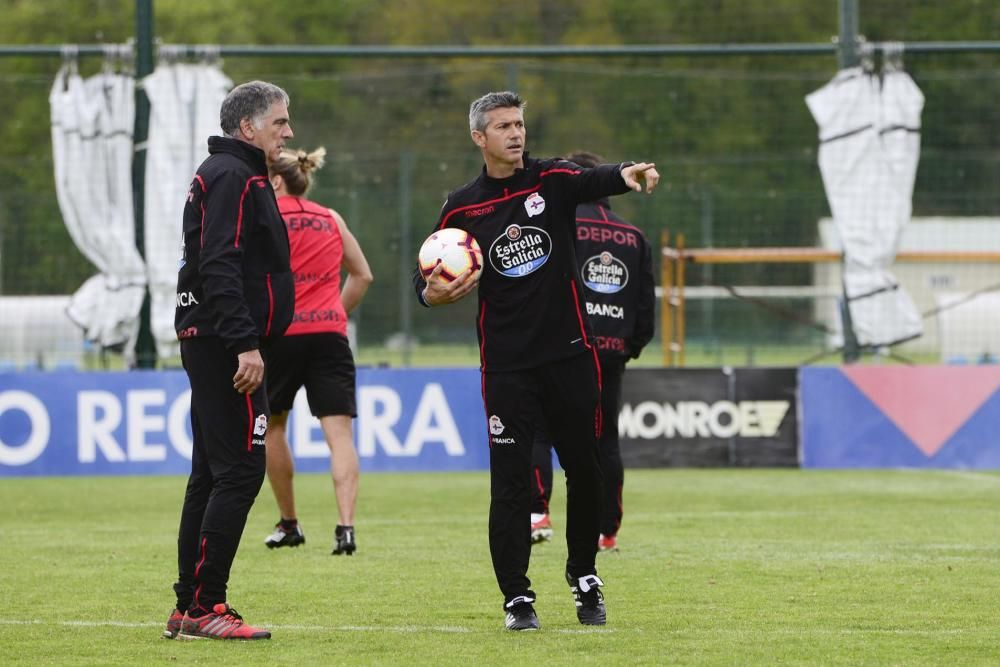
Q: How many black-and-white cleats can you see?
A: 4